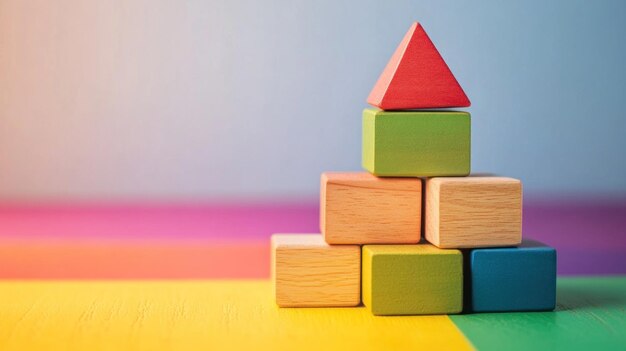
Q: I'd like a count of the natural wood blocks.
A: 3